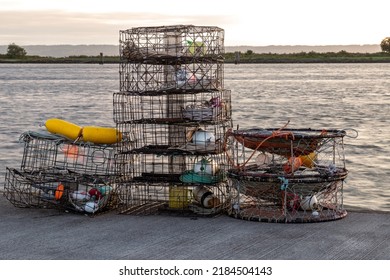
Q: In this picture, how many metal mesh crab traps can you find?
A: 10